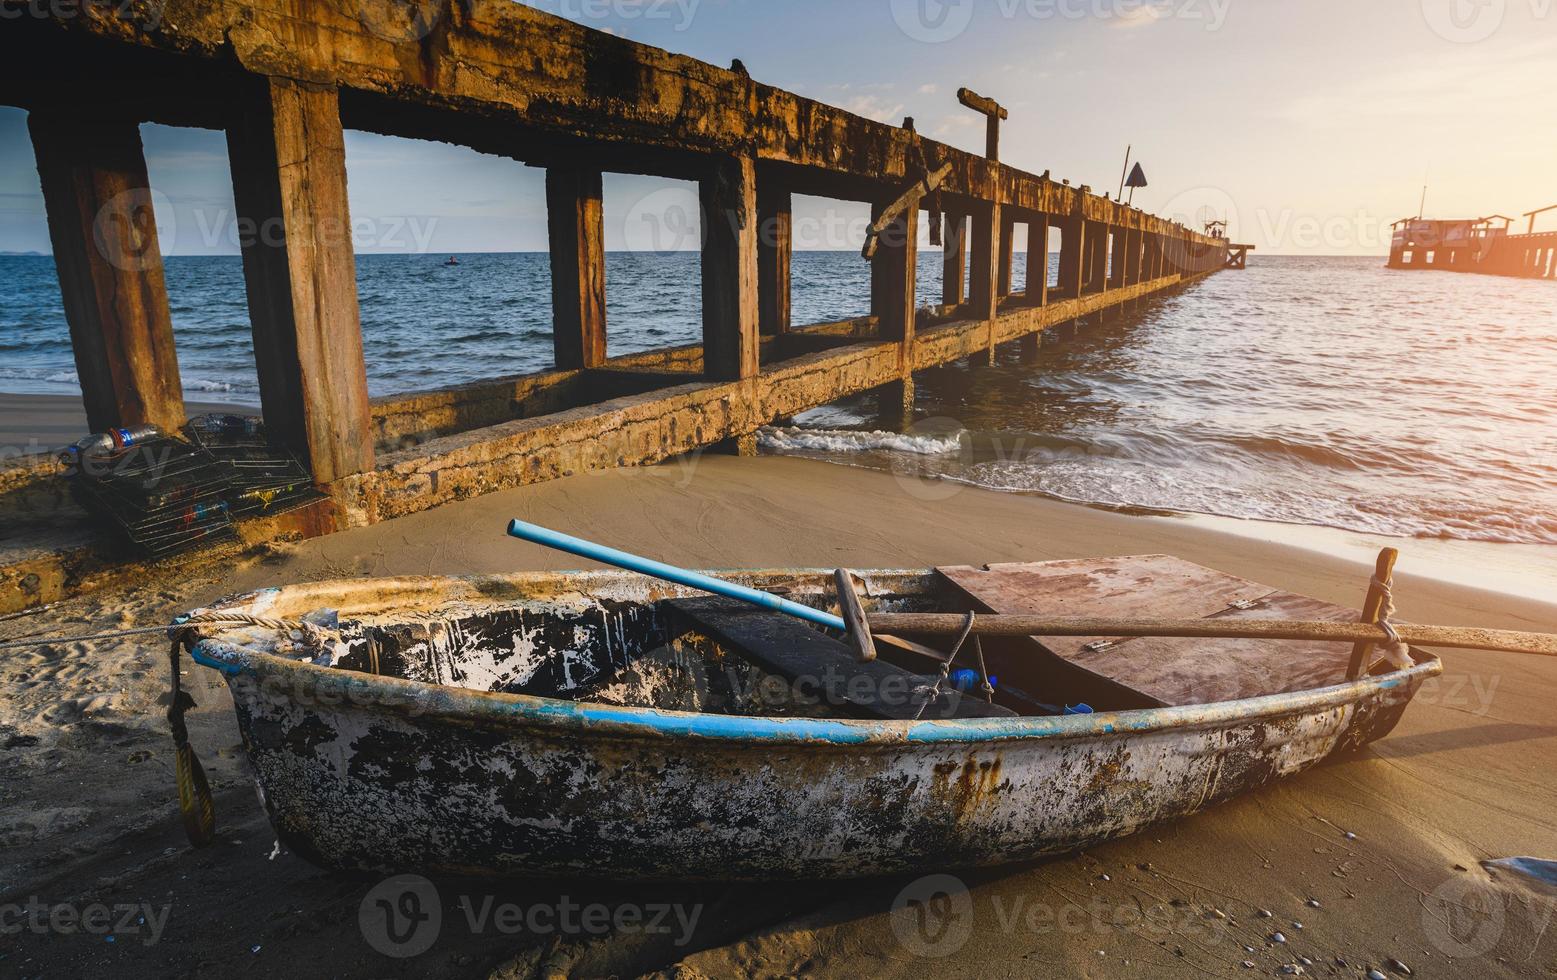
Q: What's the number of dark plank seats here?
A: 1